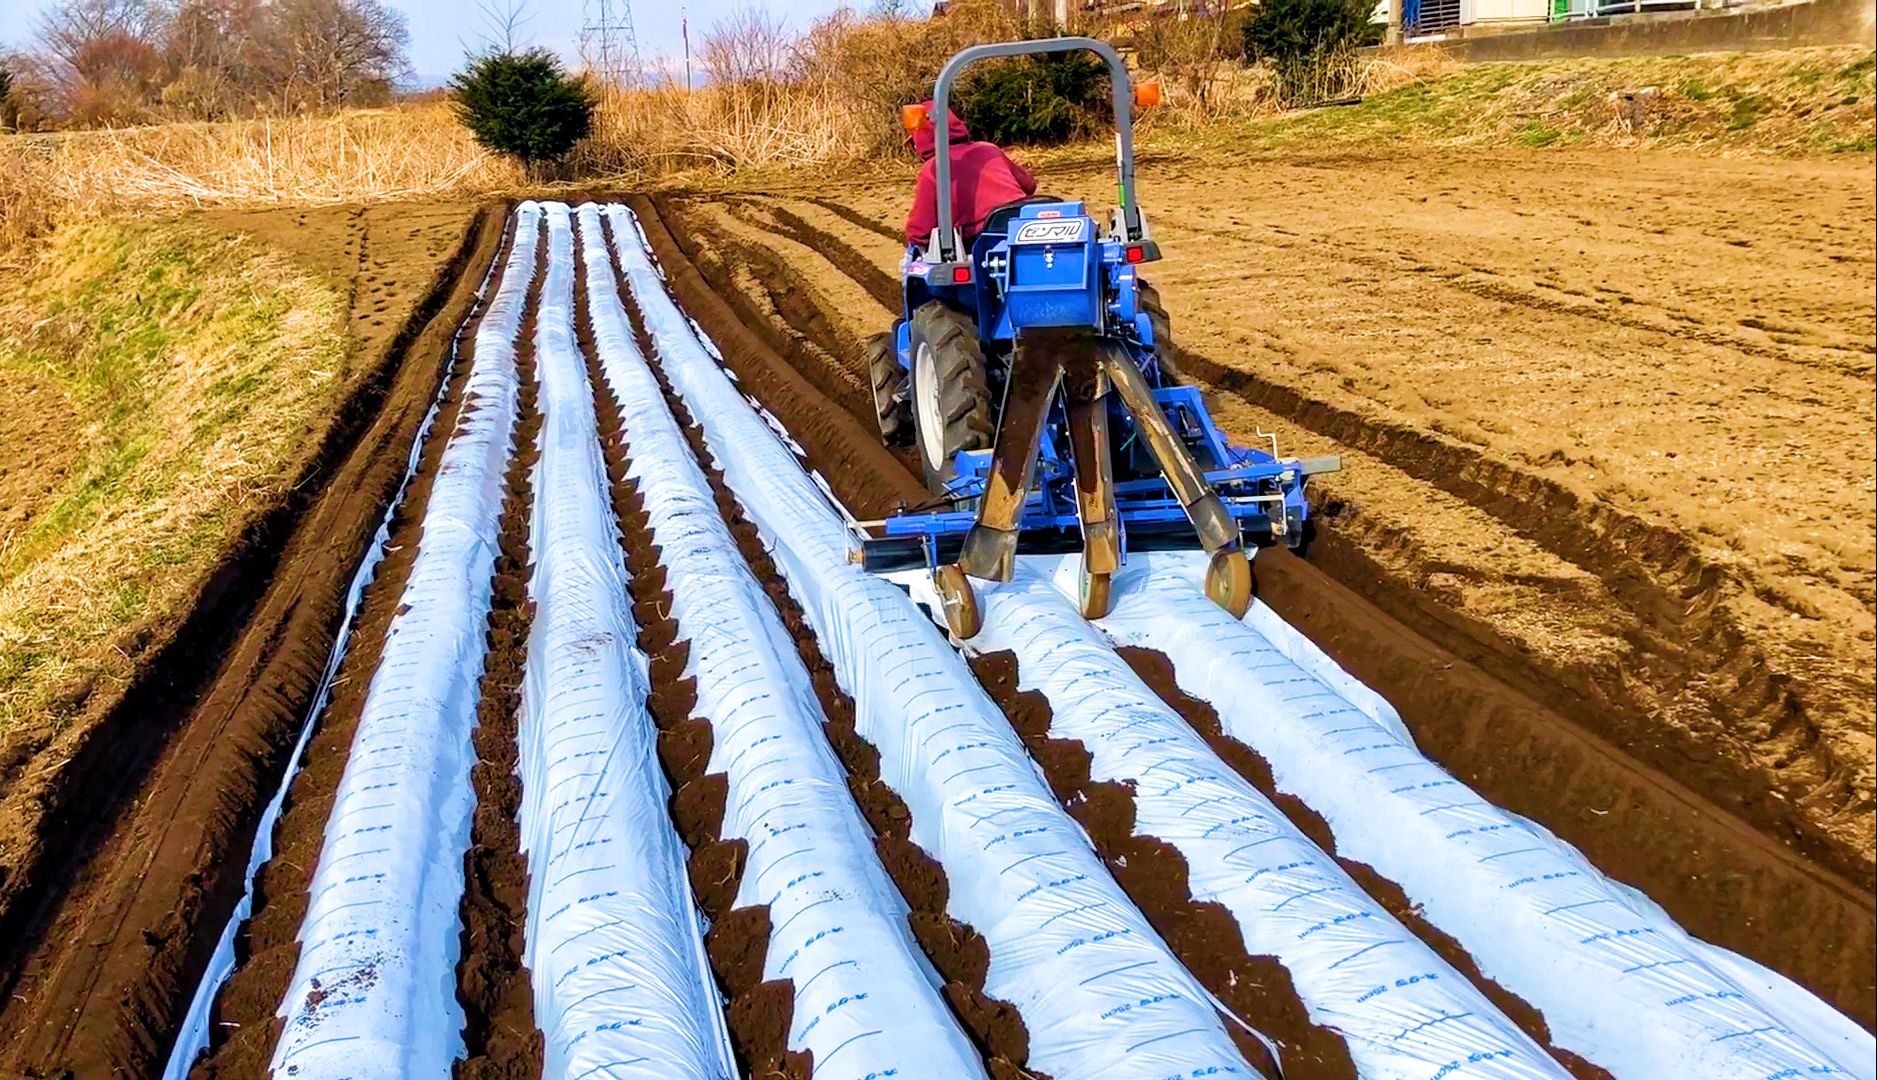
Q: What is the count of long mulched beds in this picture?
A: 6